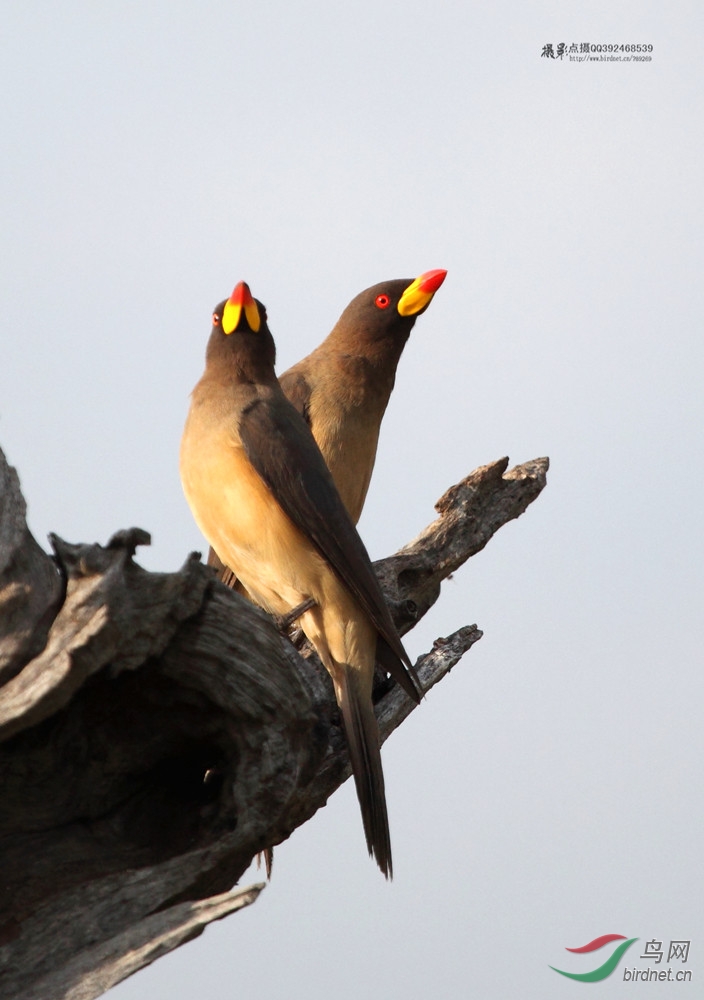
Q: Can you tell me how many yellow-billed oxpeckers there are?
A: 2